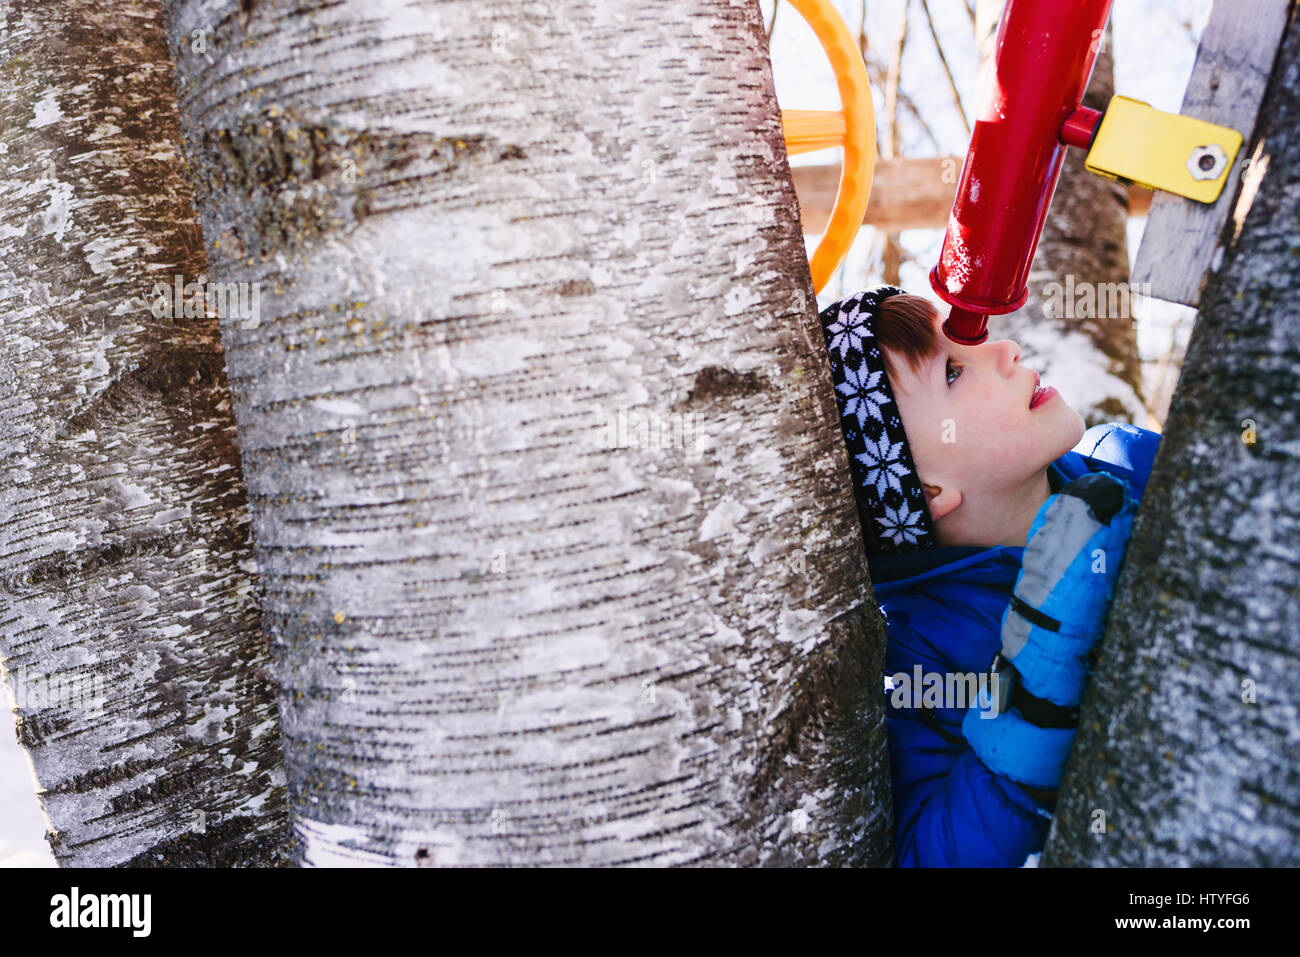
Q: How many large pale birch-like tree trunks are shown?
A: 2